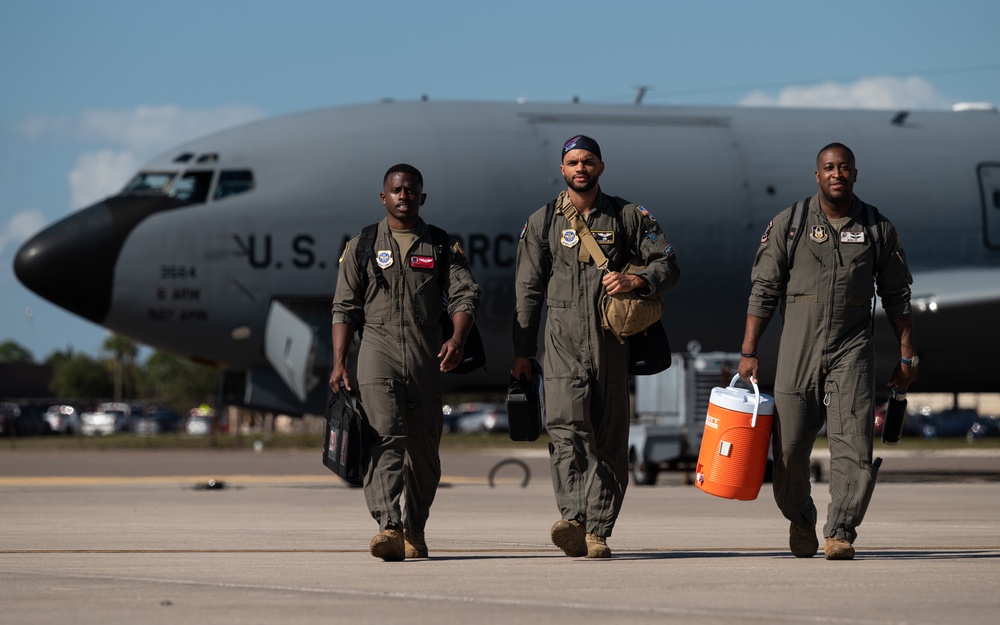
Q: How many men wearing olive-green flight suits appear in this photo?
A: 3